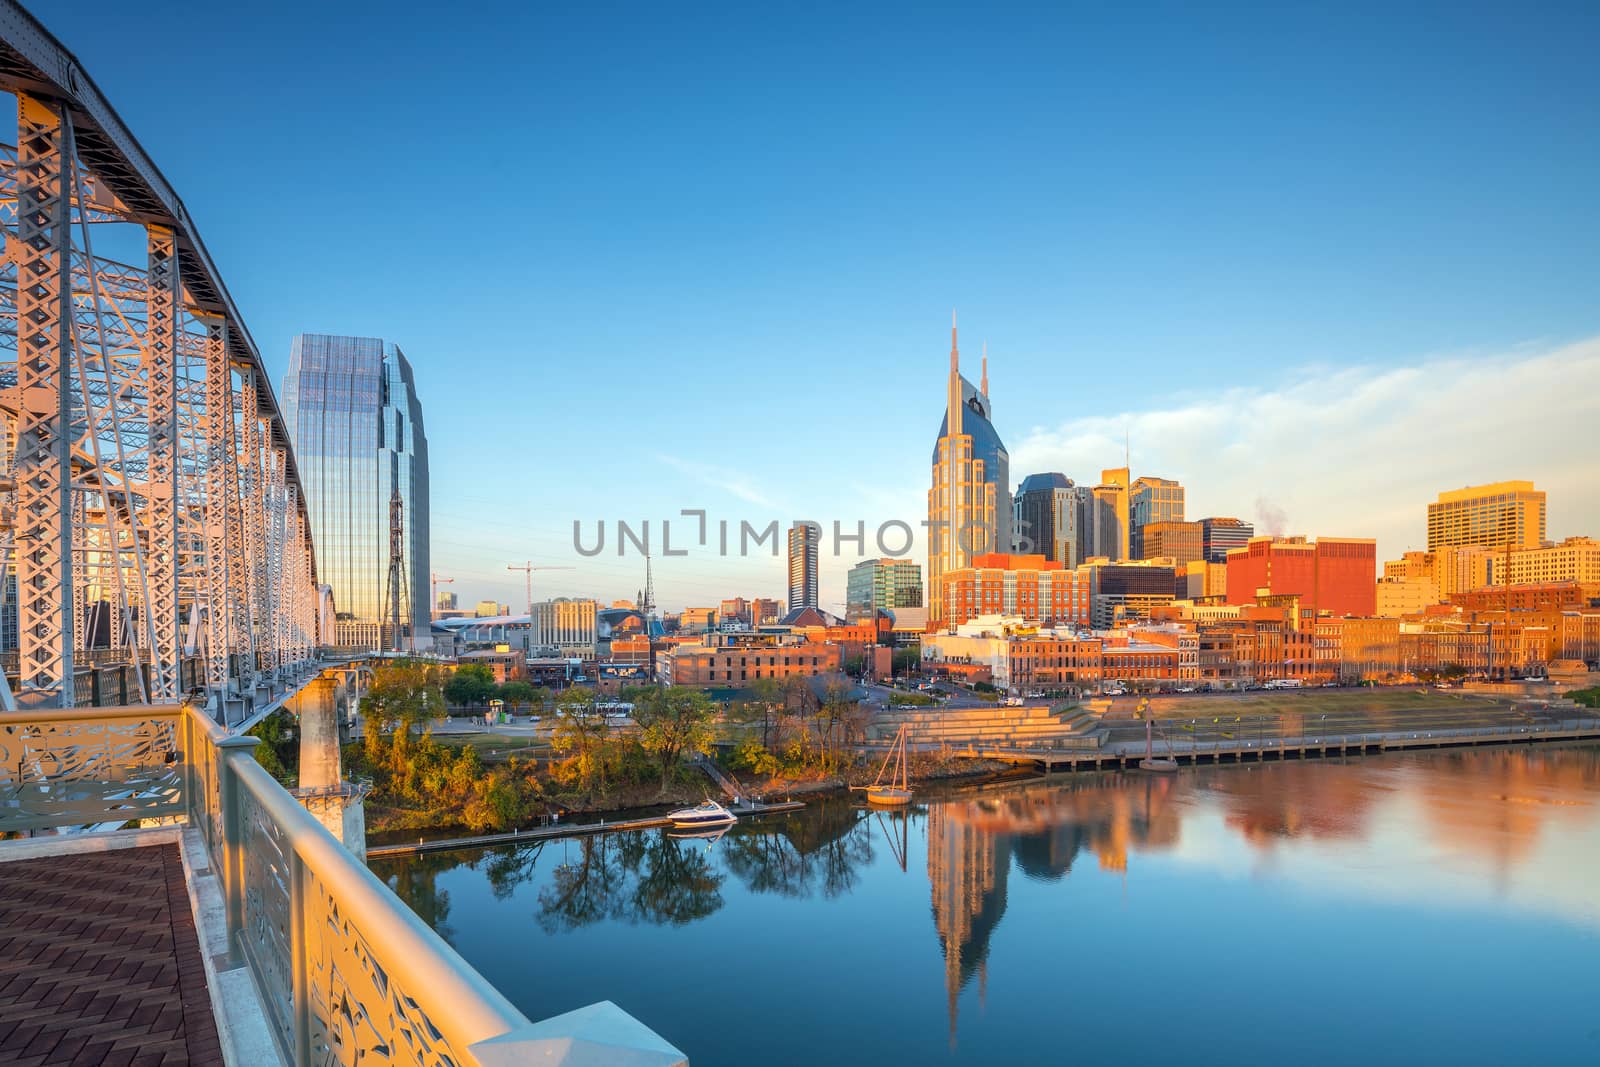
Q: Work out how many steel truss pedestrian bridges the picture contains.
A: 1